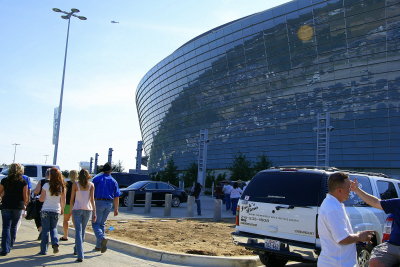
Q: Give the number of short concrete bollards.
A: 5